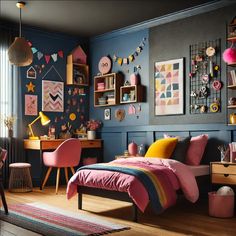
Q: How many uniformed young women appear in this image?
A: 0